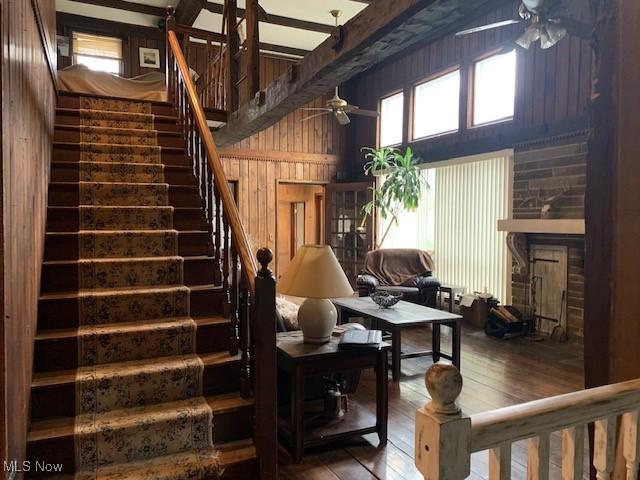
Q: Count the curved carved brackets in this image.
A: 1